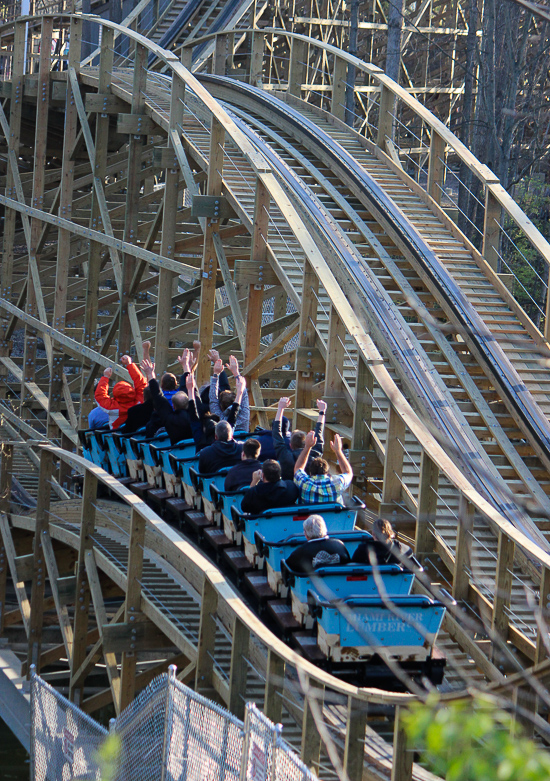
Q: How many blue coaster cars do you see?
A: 12